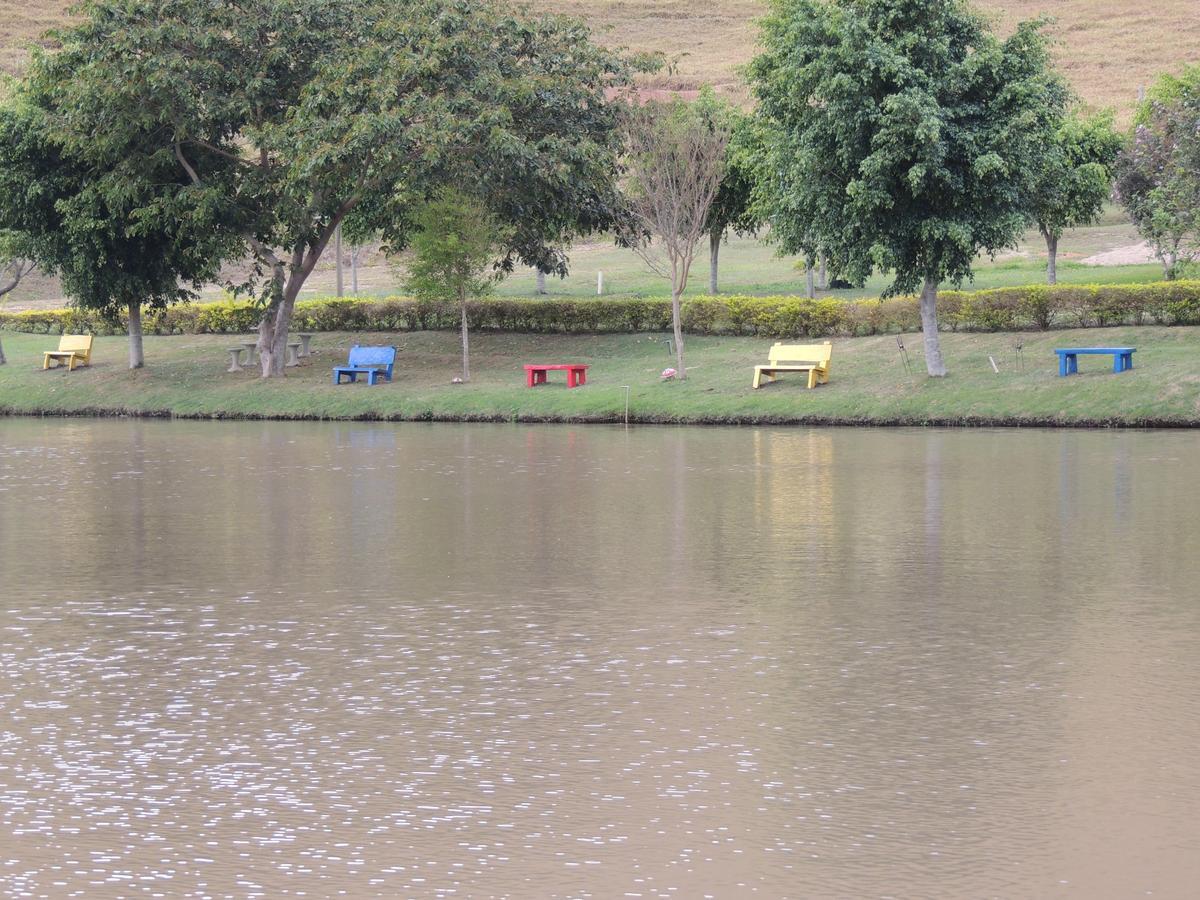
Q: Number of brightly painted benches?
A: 5